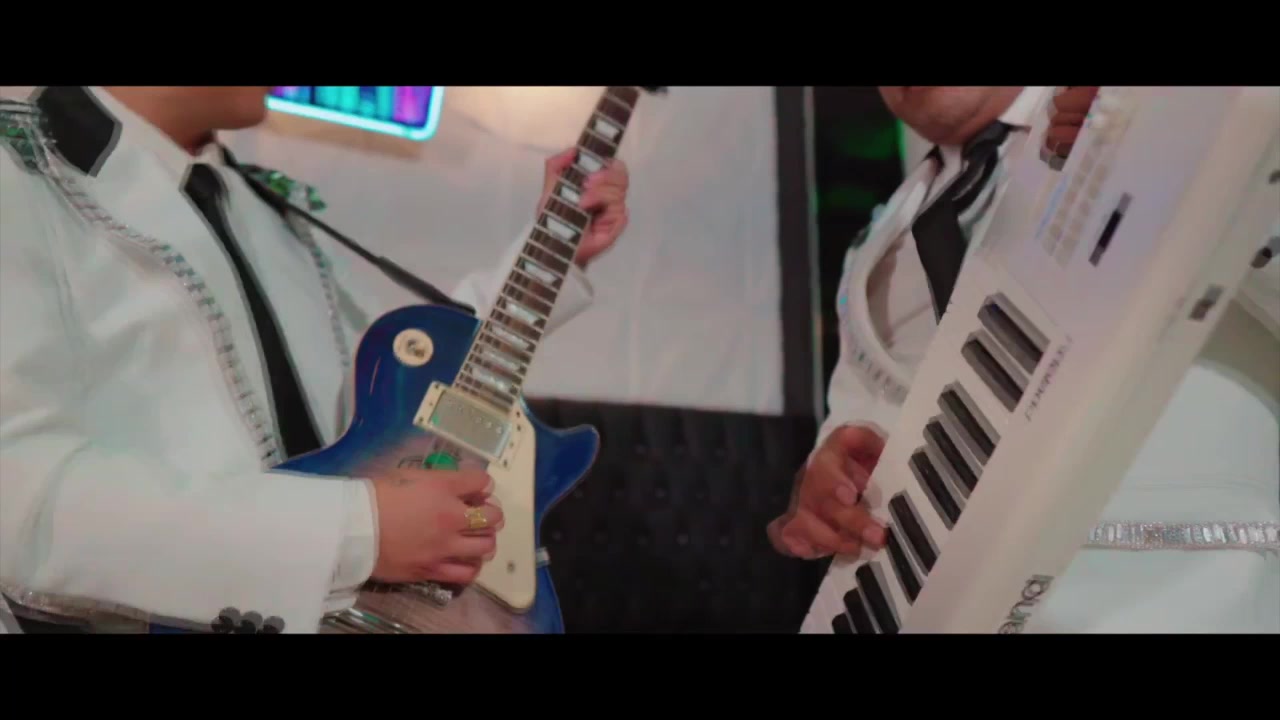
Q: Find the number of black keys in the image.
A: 10